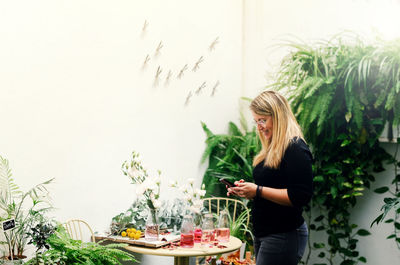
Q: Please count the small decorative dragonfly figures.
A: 11